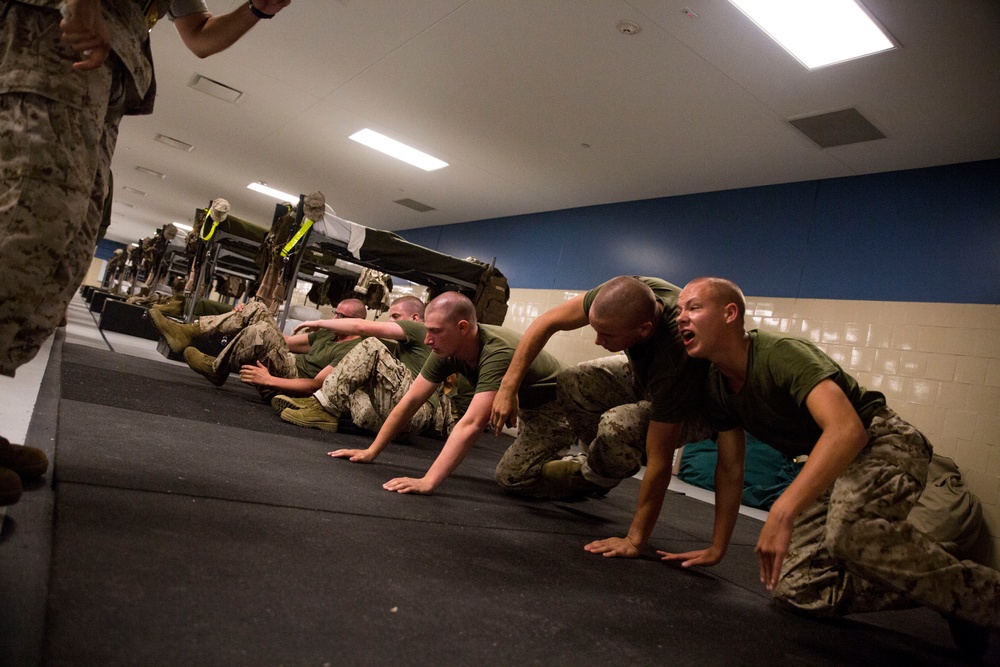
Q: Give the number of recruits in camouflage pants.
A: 5